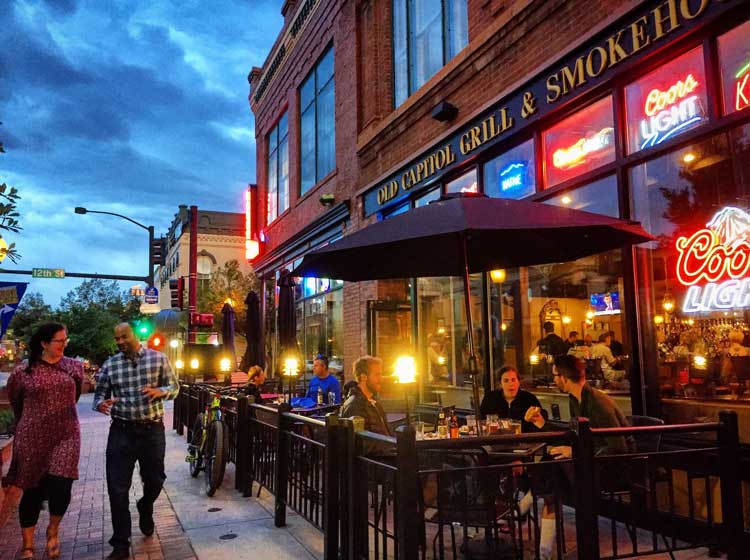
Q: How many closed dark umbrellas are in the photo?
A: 3